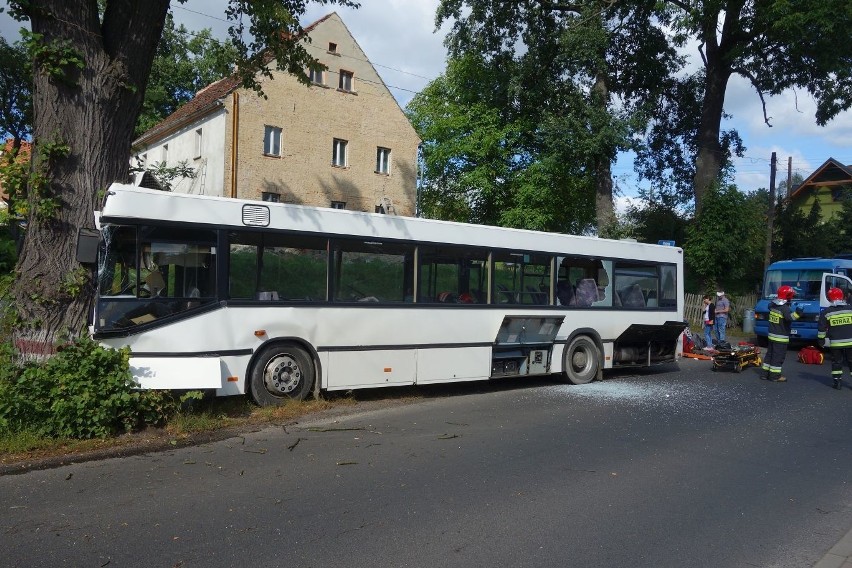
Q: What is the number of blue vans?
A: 1